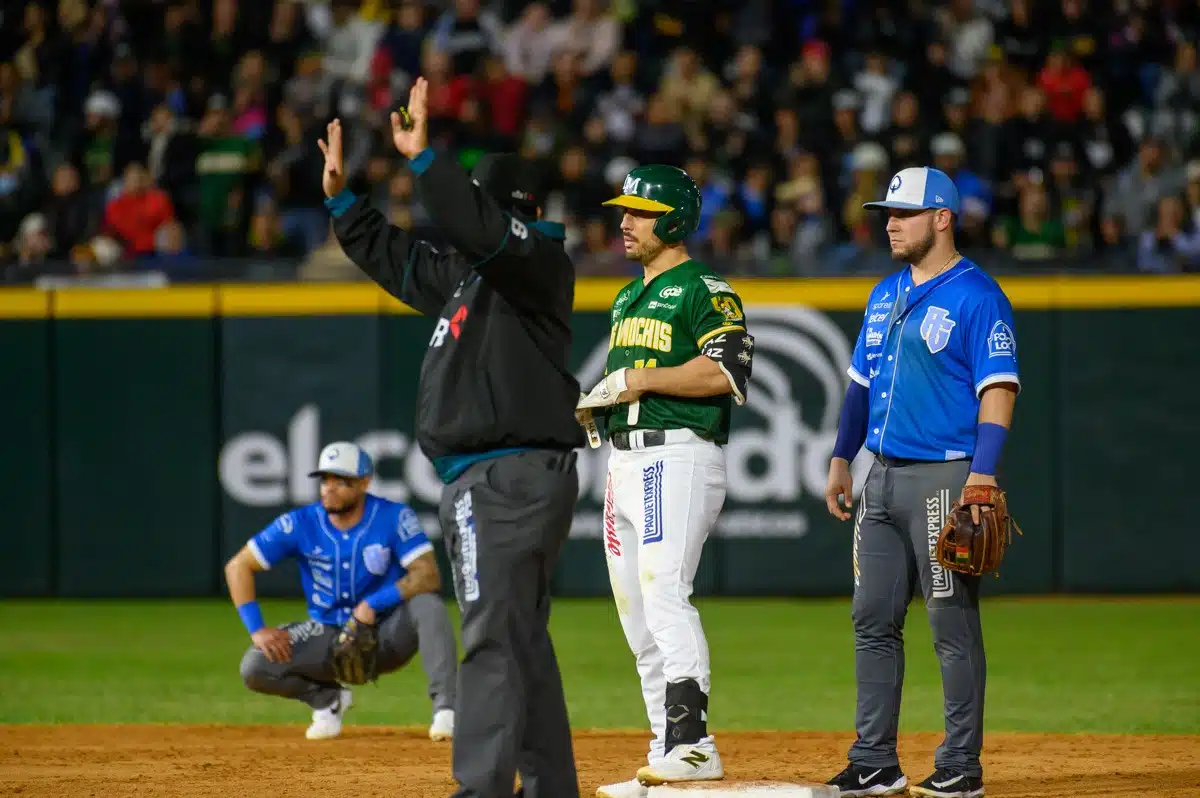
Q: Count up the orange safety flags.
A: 0